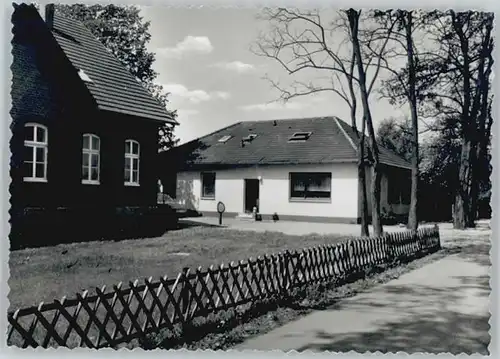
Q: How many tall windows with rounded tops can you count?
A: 3